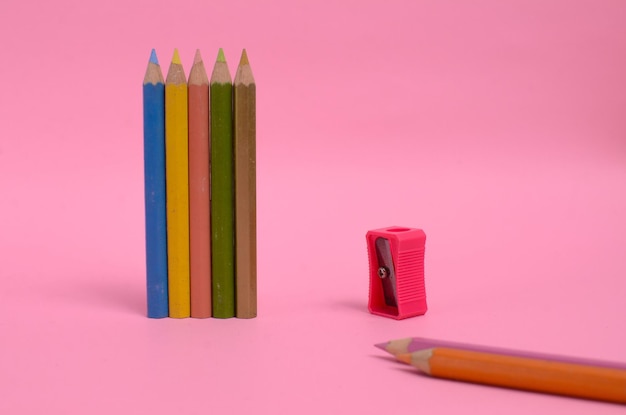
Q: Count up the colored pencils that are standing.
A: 5